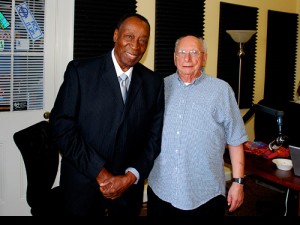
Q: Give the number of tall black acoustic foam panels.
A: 4